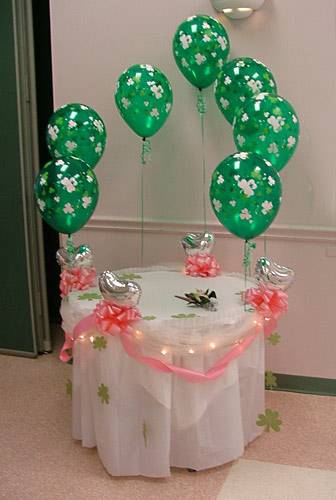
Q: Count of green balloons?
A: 7